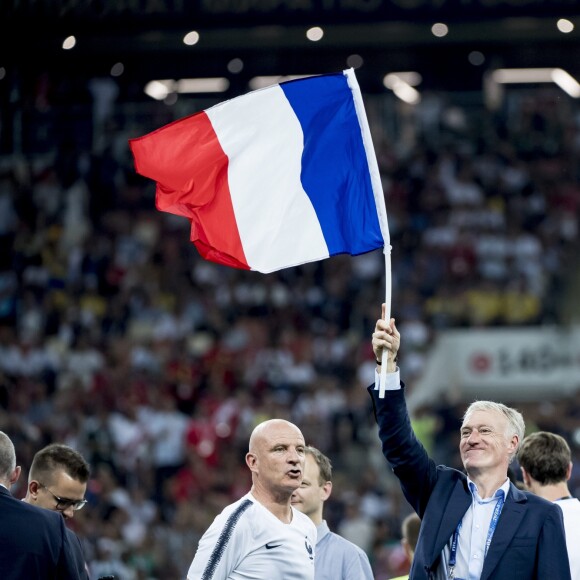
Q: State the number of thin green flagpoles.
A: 0